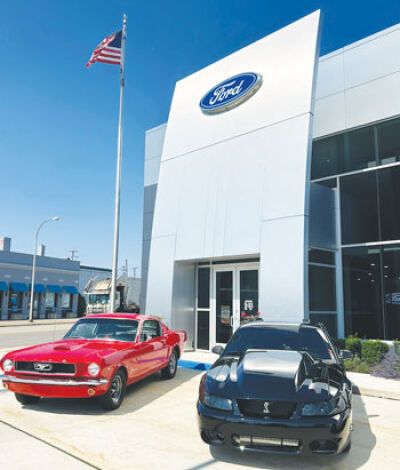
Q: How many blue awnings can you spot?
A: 5